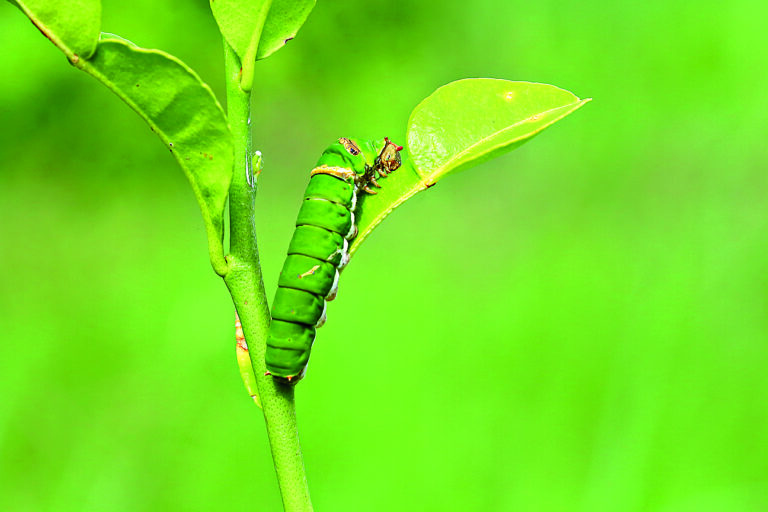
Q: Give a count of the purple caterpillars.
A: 0